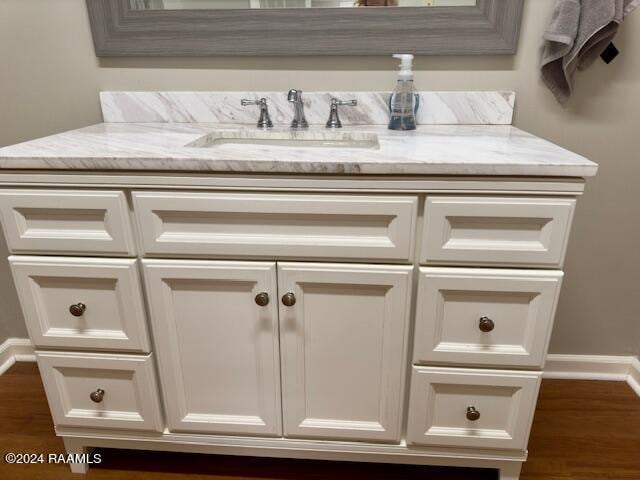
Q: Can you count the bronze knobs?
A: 6